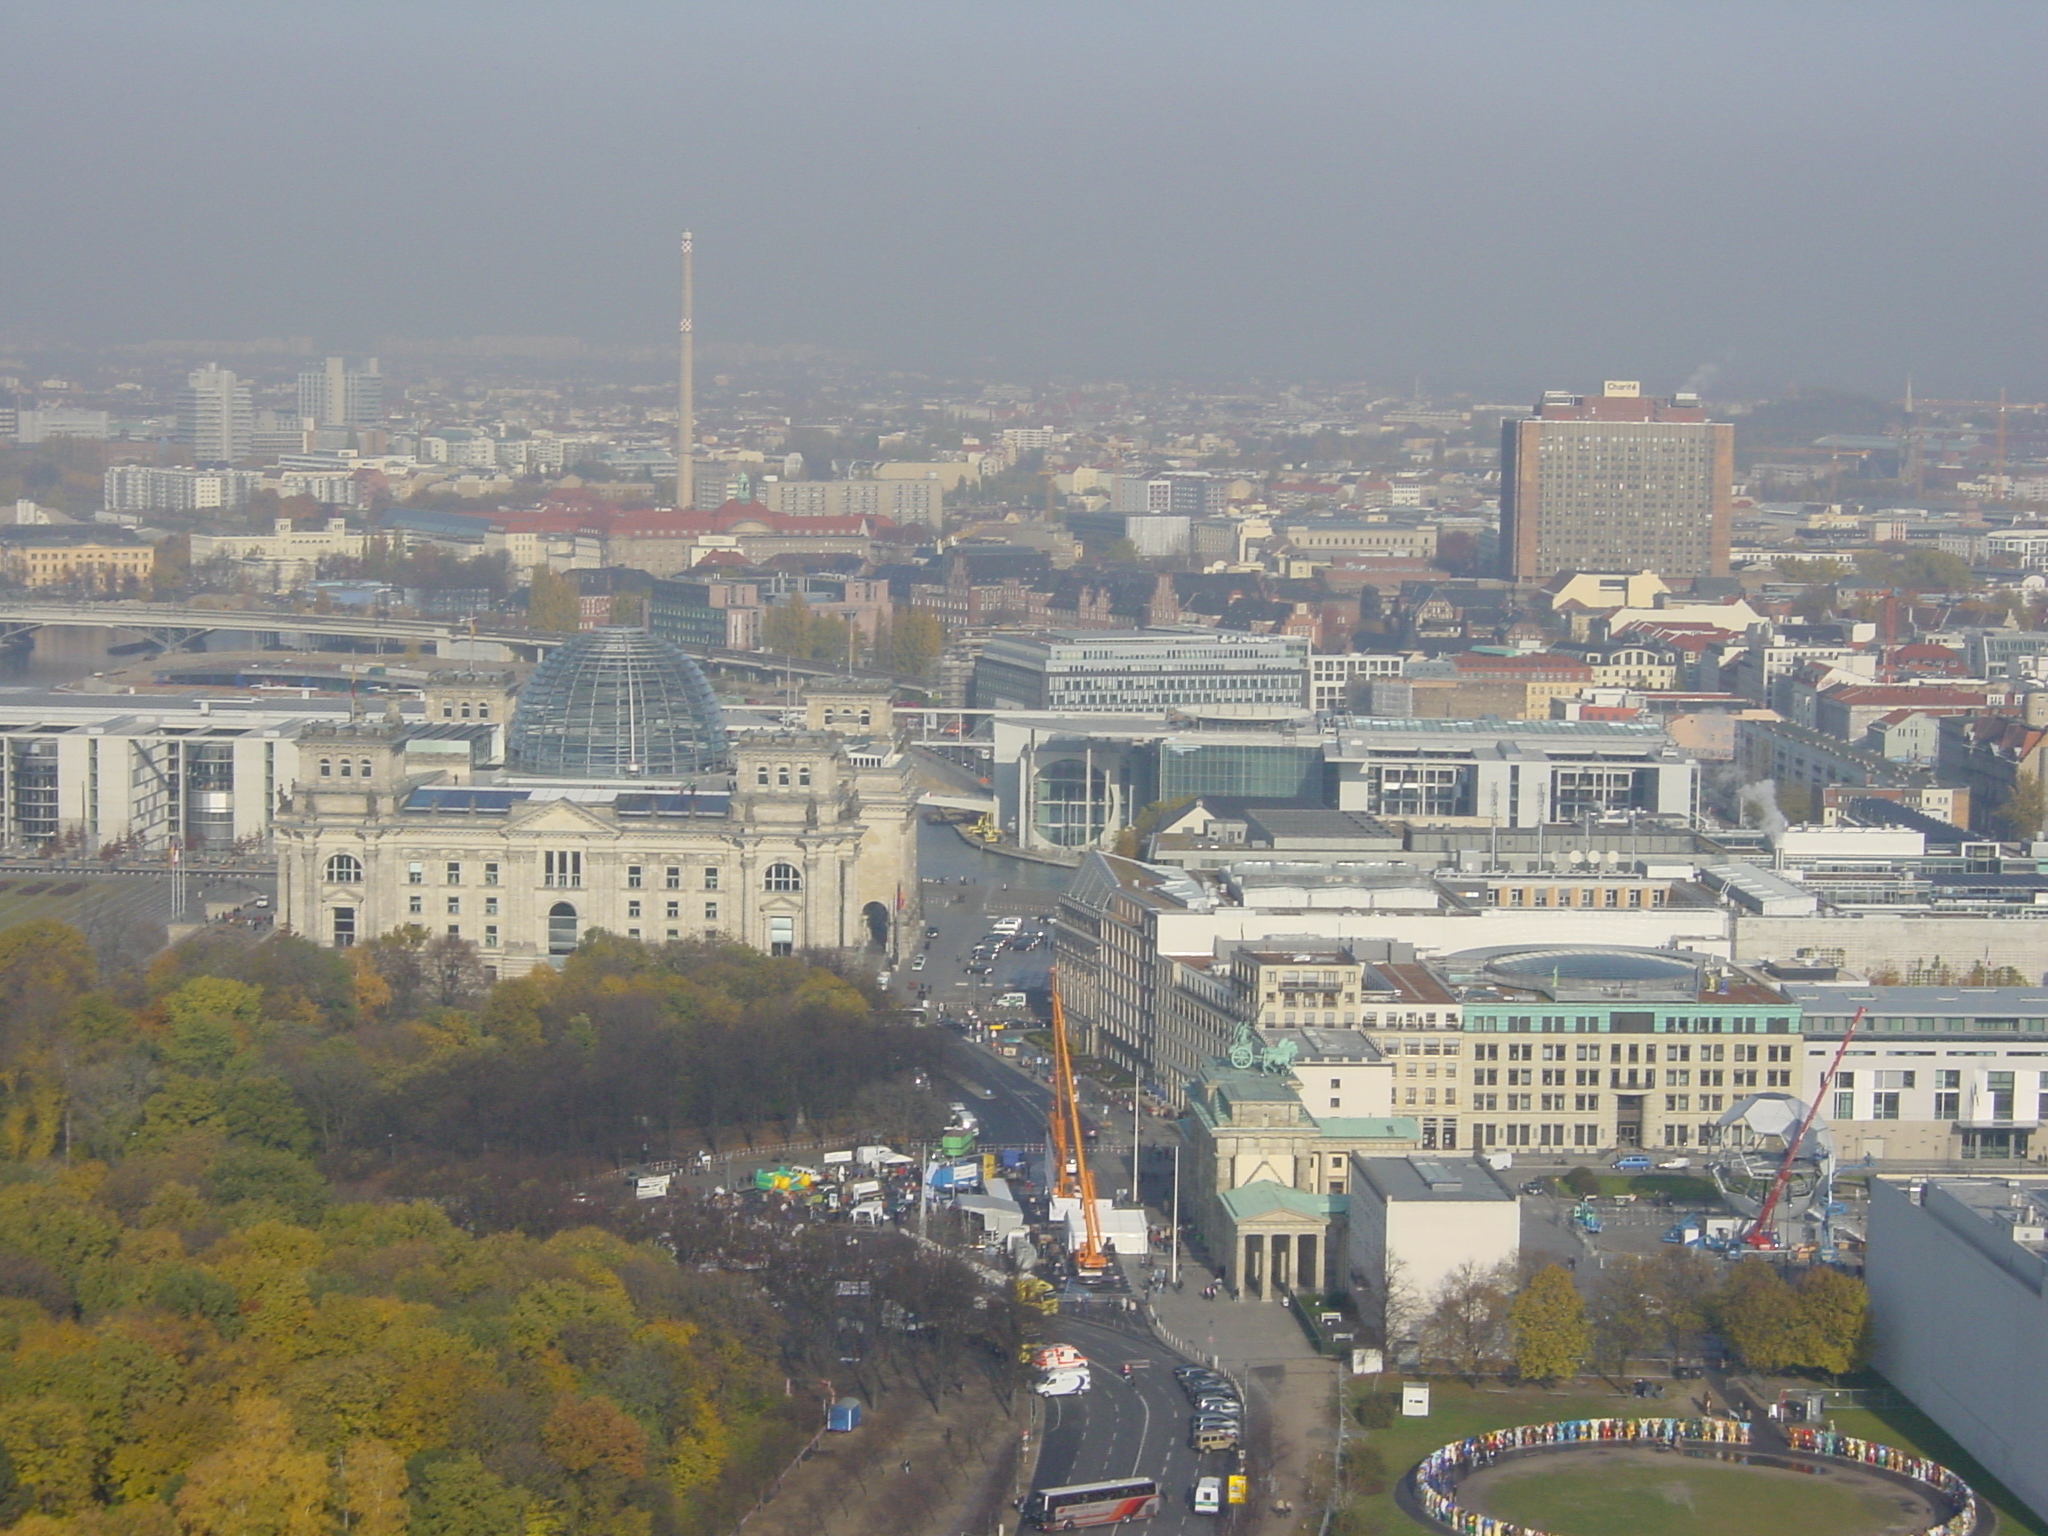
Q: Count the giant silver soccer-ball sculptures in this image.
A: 1